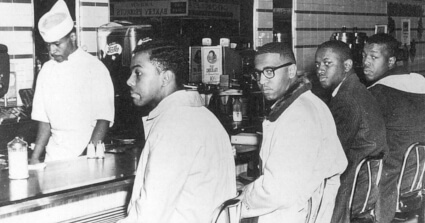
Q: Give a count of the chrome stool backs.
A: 3